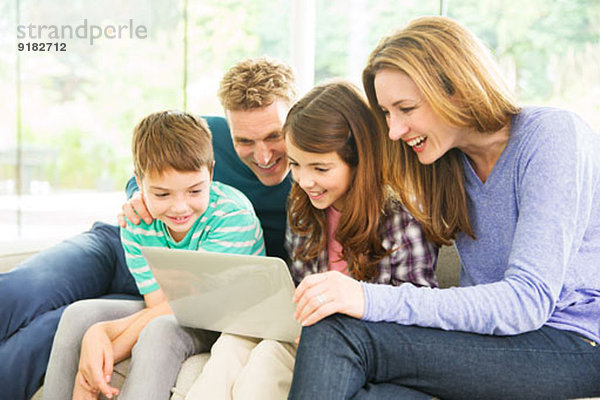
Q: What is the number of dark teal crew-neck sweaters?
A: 1